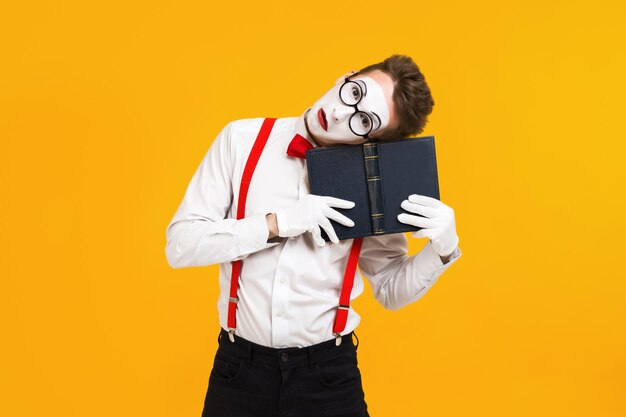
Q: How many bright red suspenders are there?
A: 2